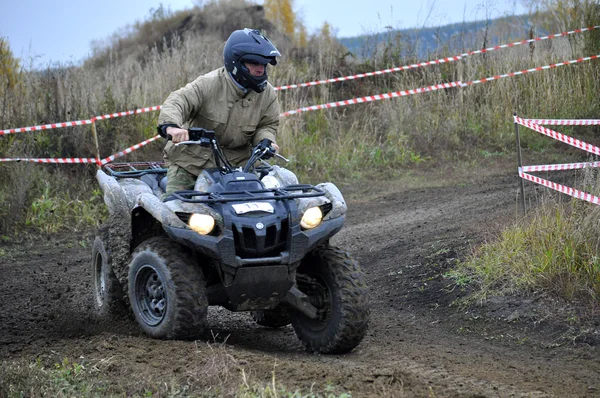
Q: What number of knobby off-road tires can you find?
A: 4